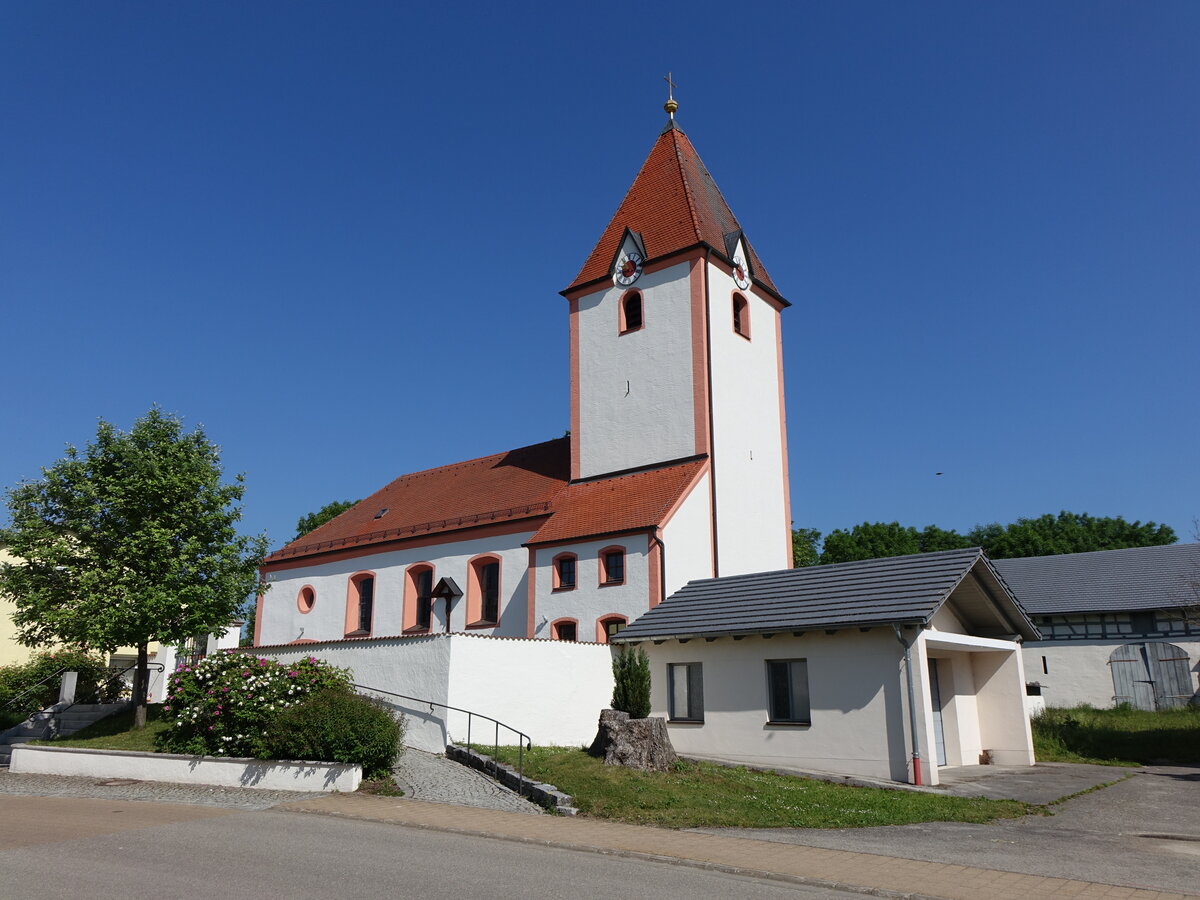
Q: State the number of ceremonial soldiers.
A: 0